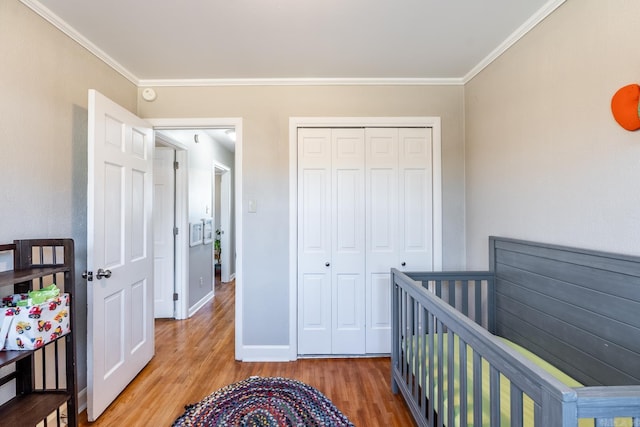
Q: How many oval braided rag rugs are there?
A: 1